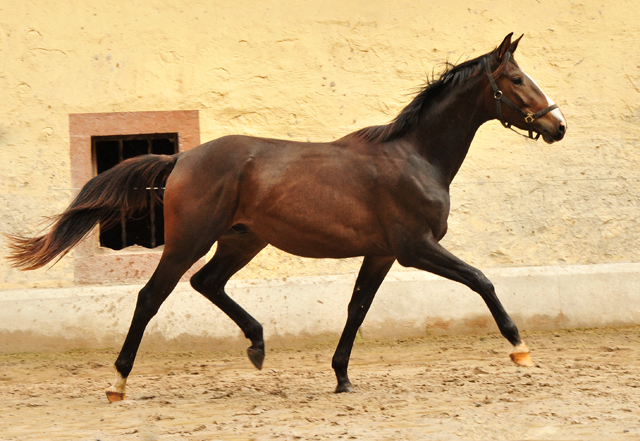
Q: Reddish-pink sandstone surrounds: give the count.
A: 1